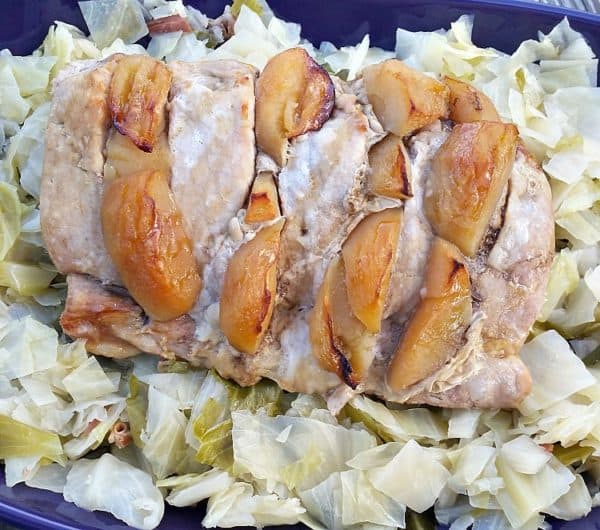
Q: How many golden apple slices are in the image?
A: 12